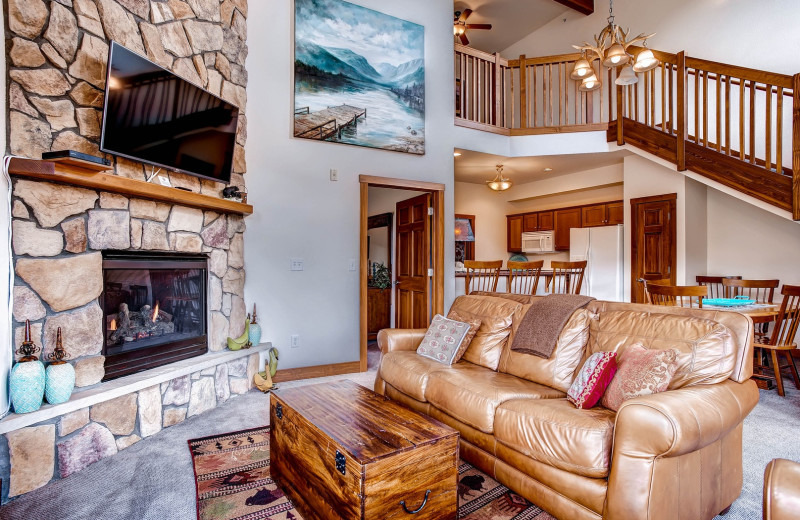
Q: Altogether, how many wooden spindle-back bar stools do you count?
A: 3